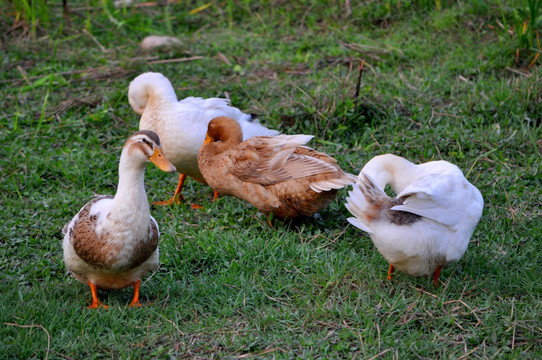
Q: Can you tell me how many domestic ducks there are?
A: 4